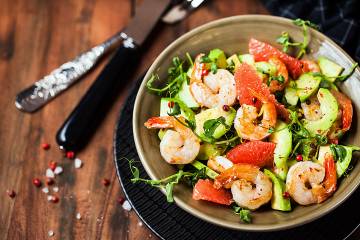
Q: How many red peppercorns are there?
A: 14